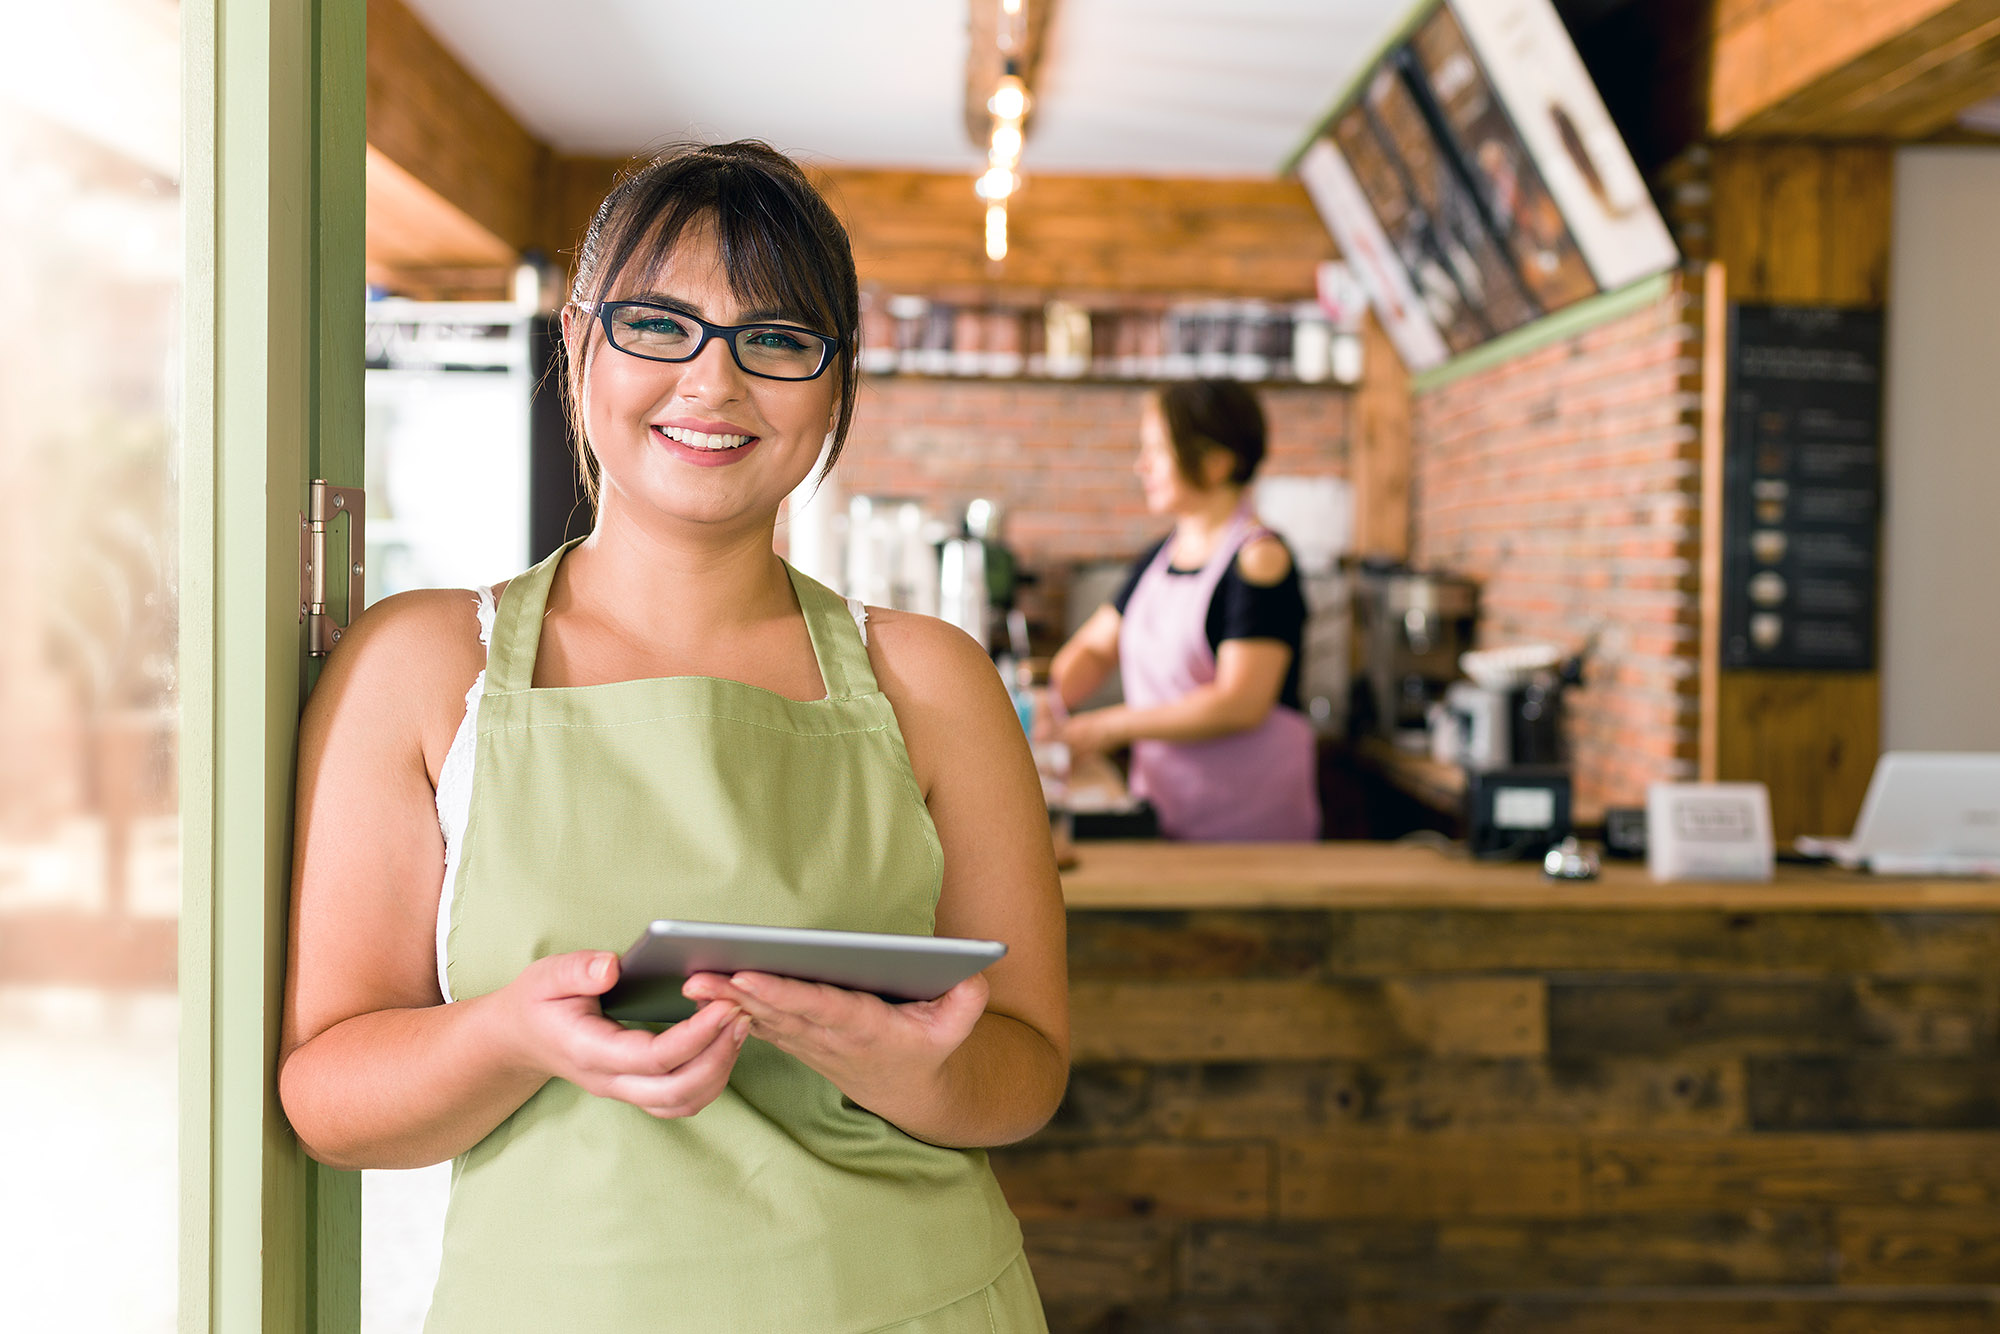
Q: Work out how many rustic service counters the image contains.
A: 1